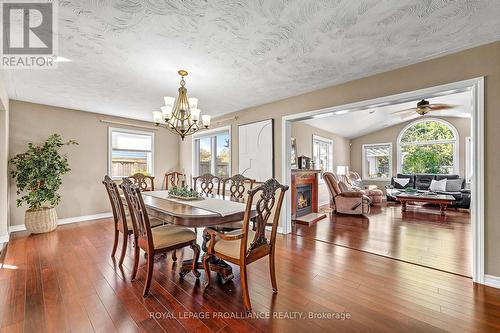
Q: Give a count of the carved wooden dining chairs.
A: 7